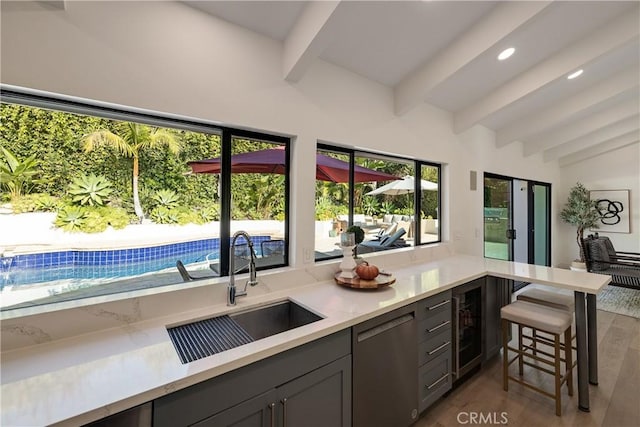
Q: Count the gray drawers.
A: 4